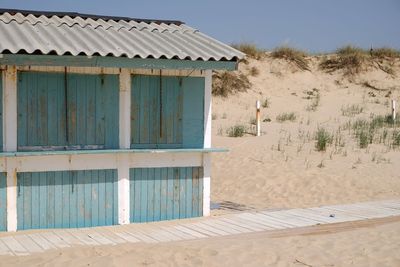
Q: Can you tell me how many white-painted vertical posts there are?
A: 5